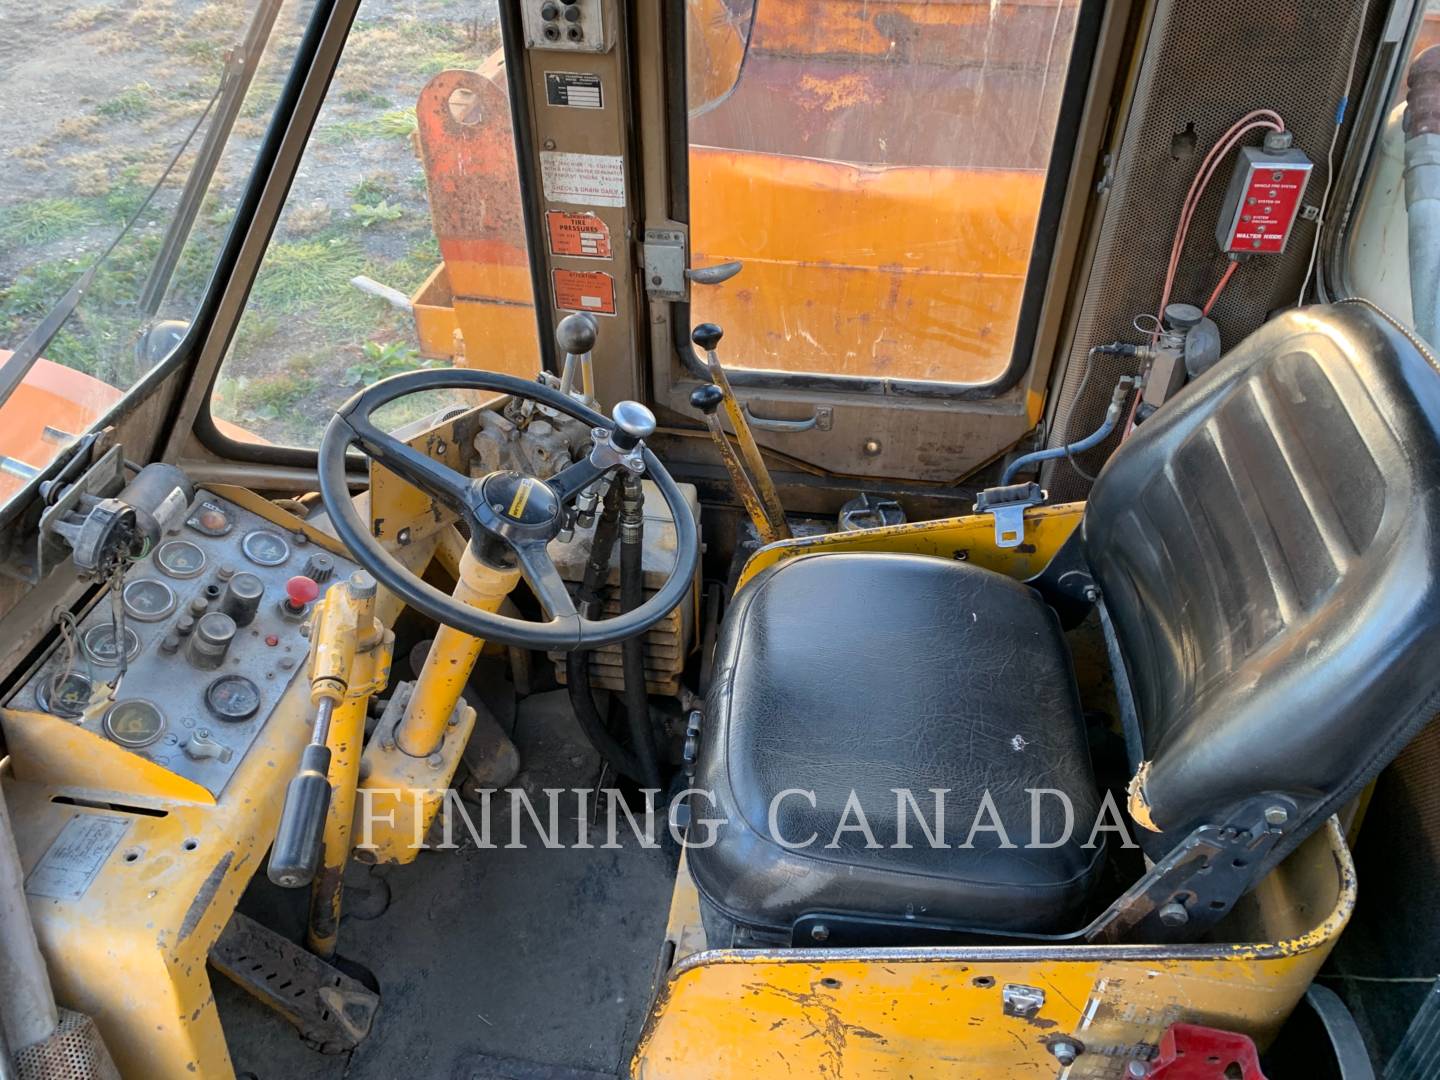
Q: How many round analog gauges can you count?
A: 7